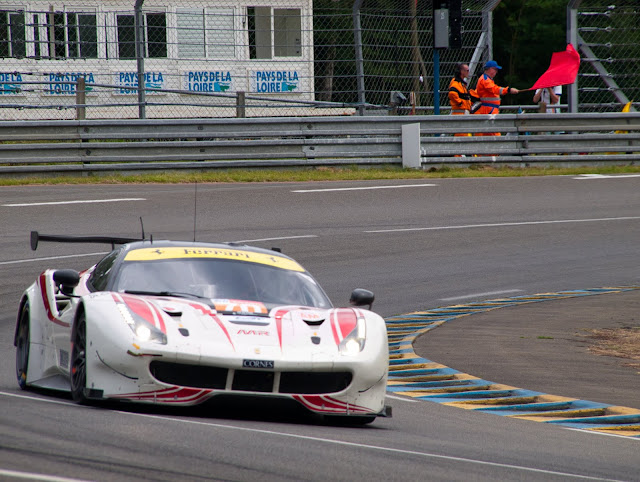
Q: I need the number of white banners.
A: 5